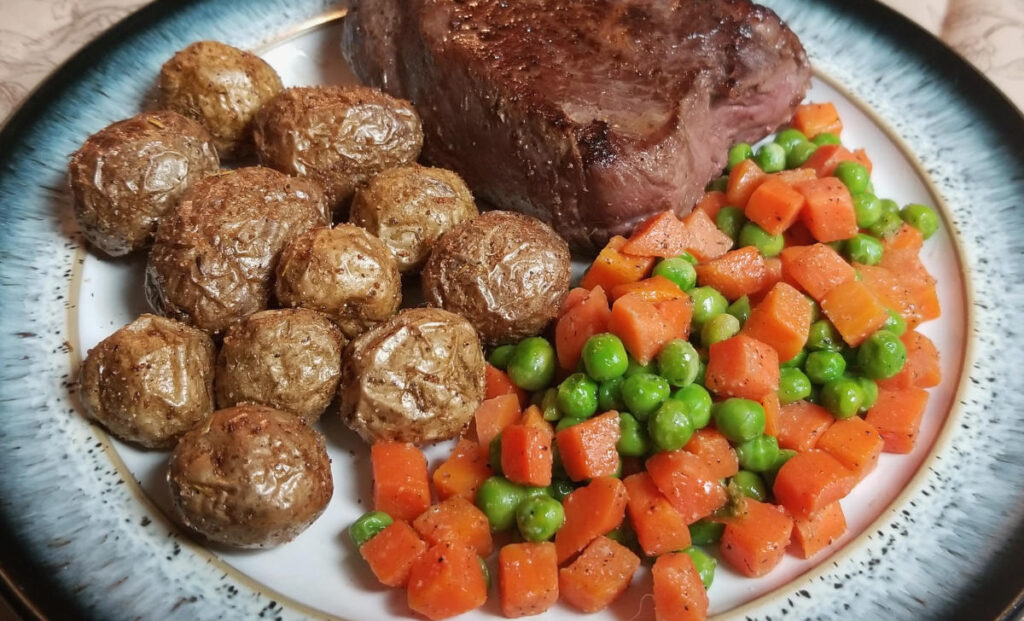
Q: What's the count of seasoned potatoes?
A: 11